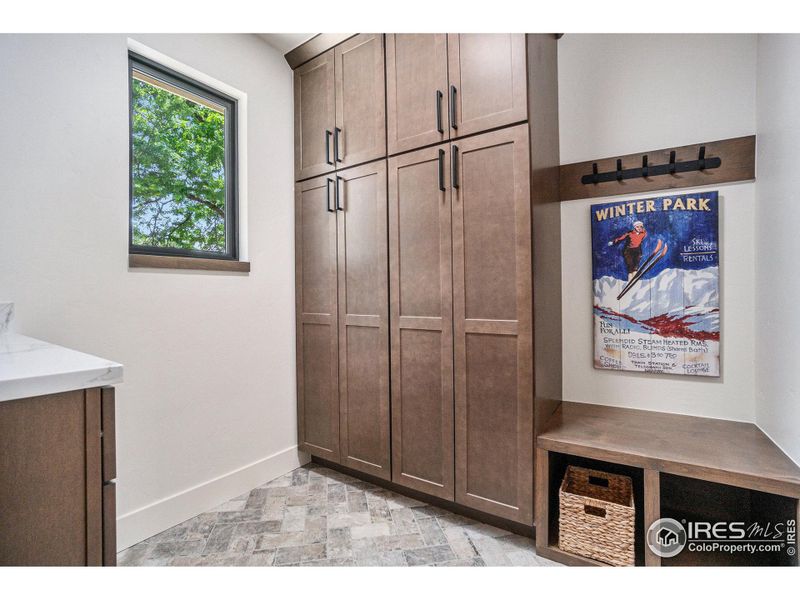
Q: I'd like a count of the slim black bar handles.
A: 8